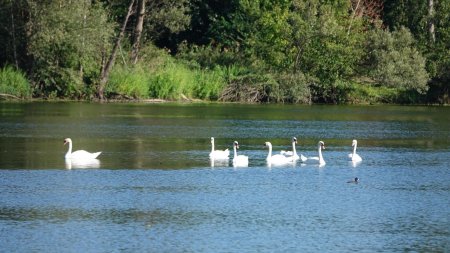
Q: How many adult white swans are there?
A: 7